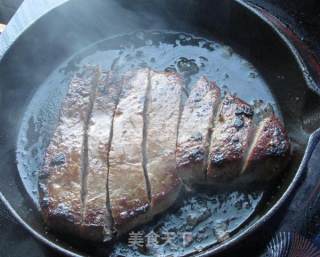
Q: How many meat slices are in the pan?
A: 7